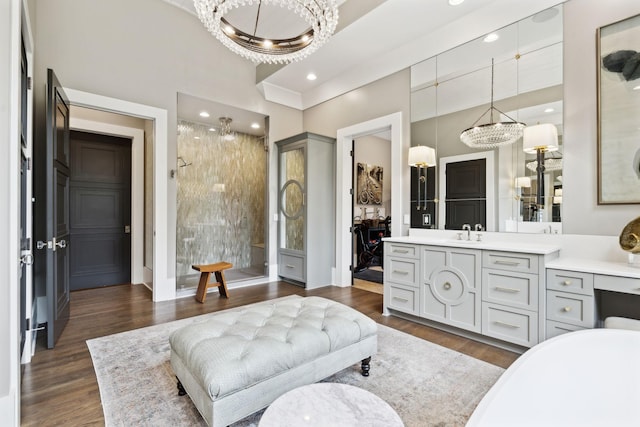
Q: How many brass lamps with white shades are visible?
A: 2